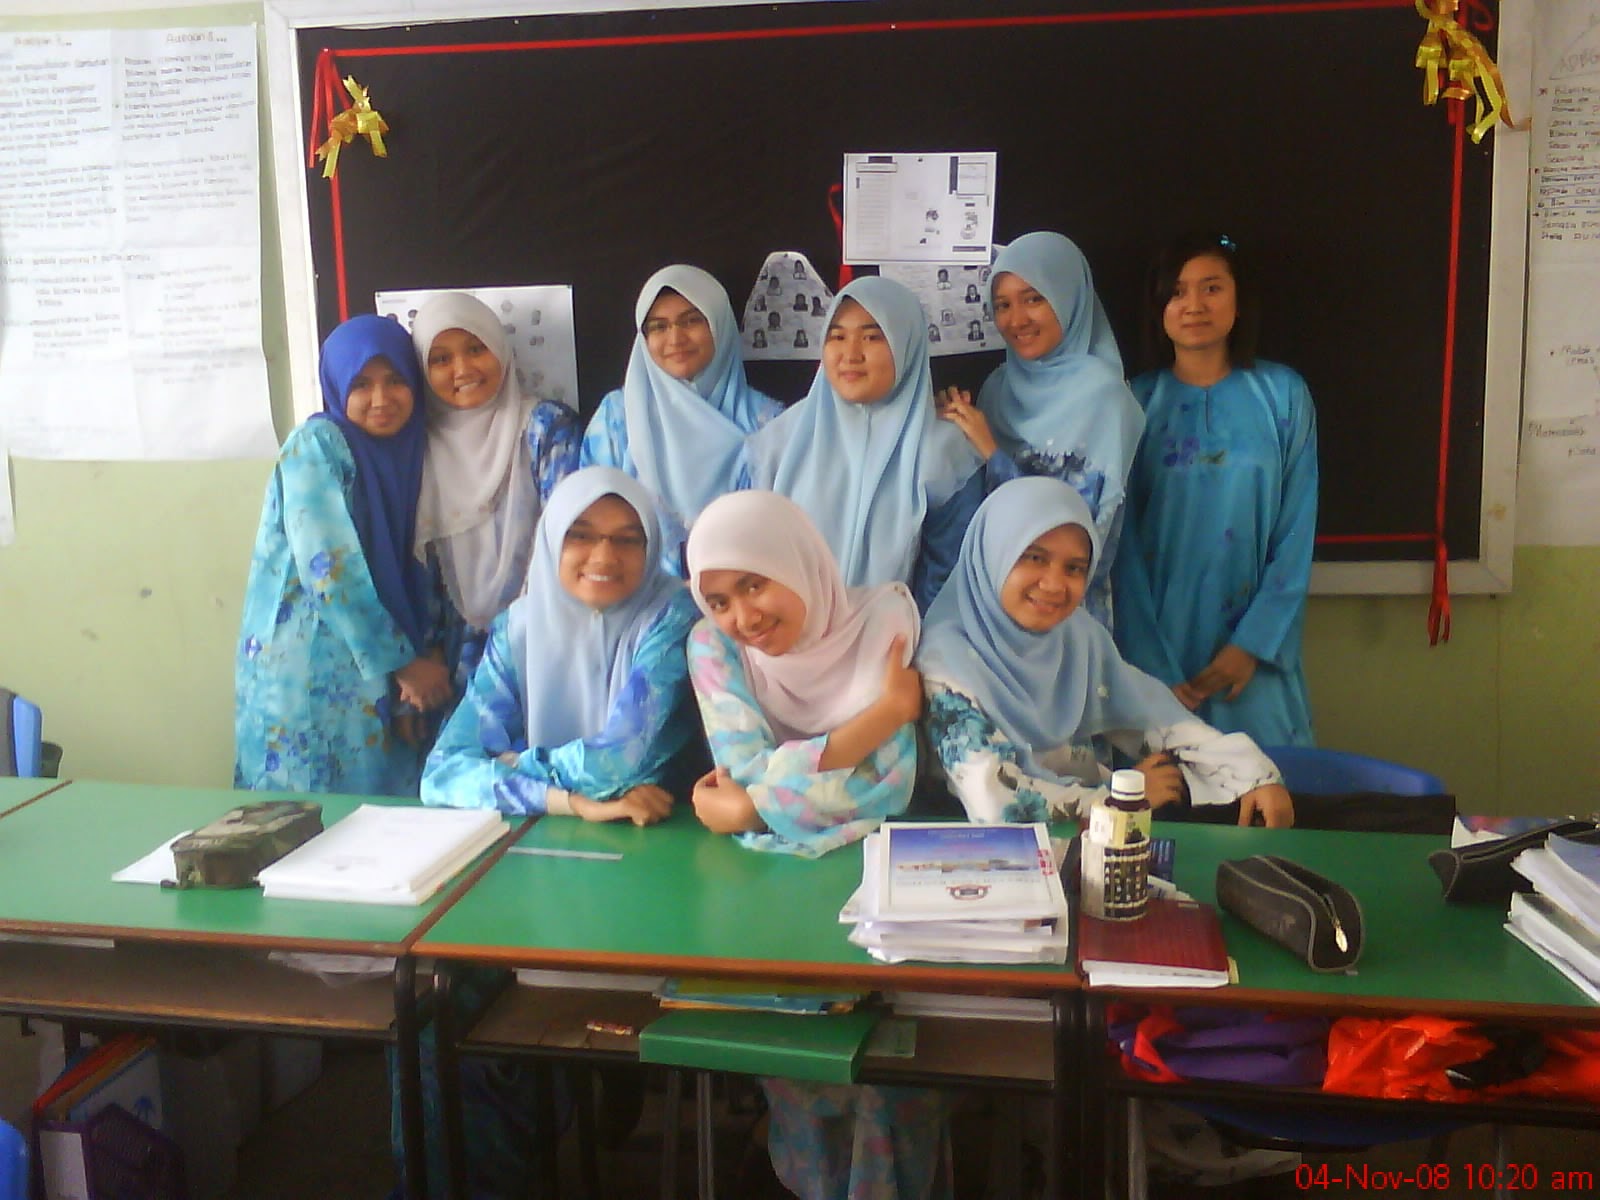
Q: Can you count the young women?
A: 9